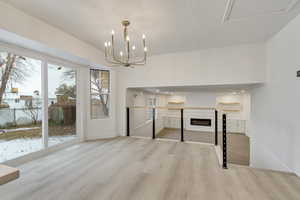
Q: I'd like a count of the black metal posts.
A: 5